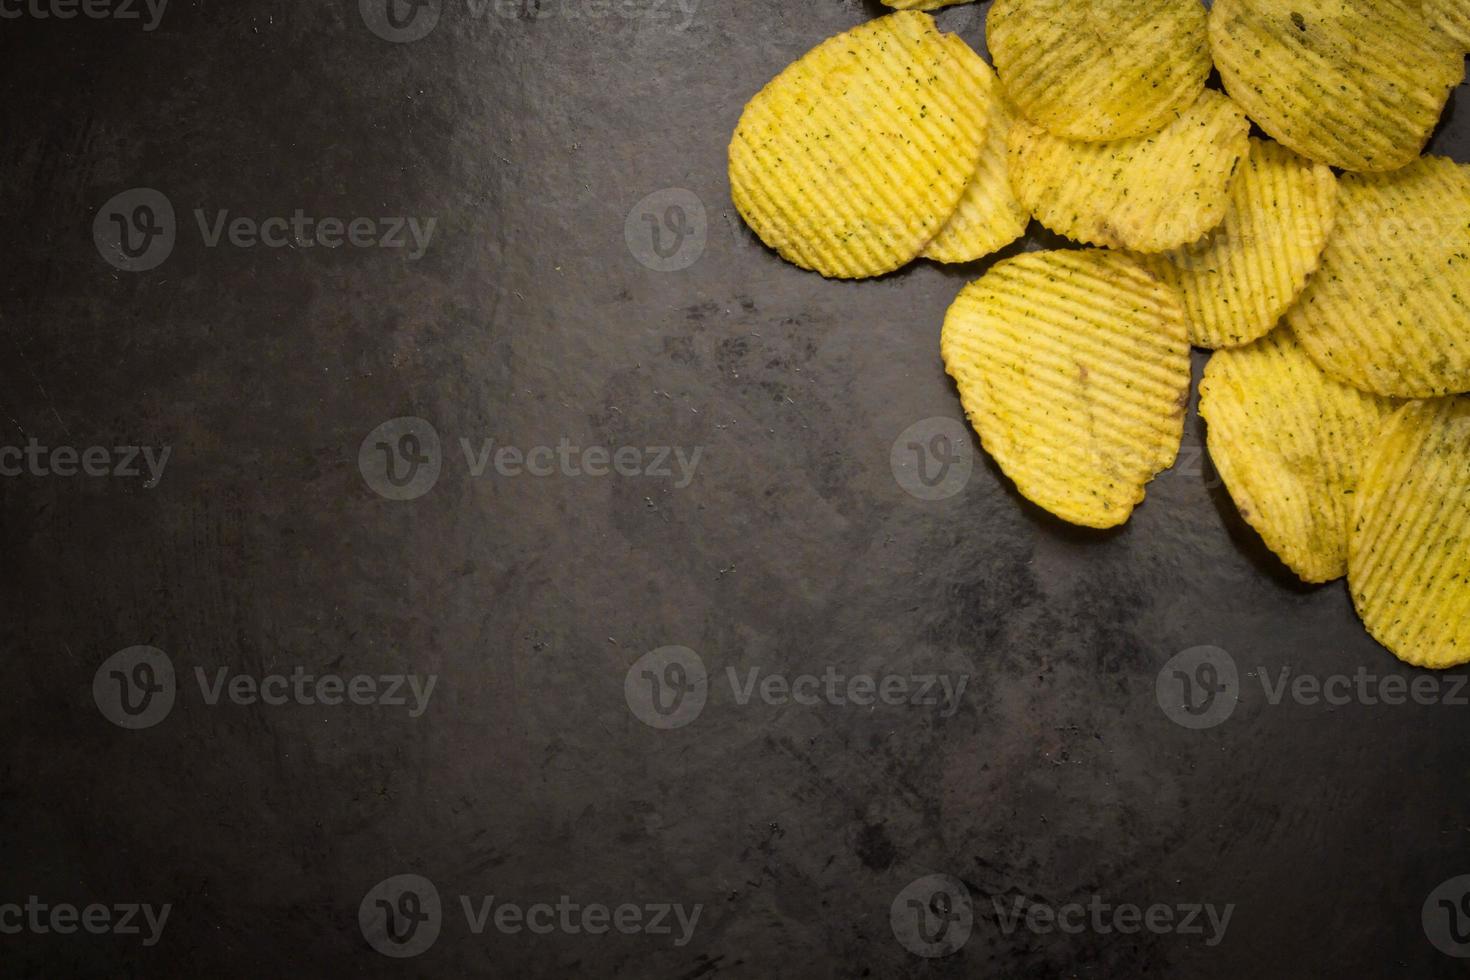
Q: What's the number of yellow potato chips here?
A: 12